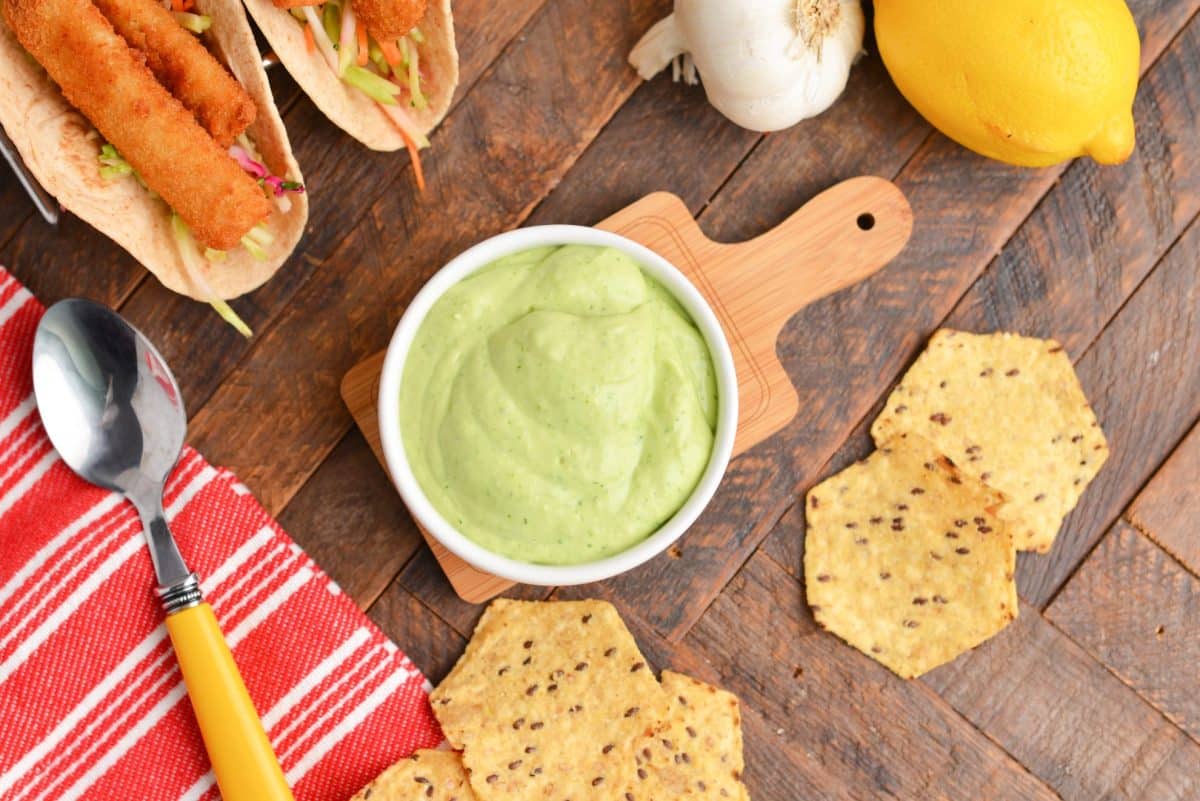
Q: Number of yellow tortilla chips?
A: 5